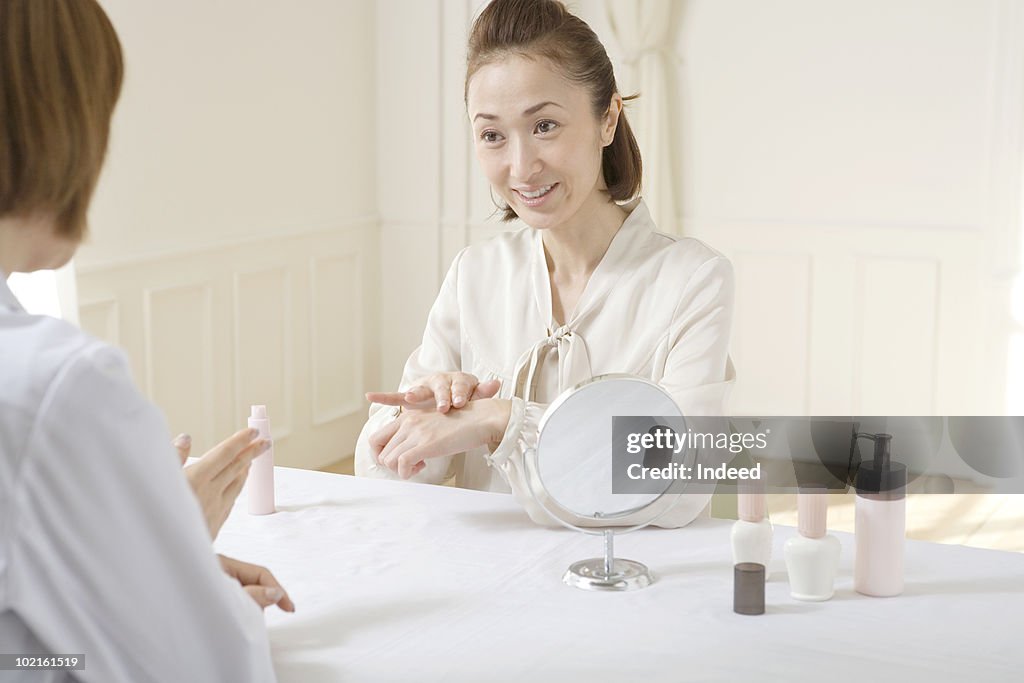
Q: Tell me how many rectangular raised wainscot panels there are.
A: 6